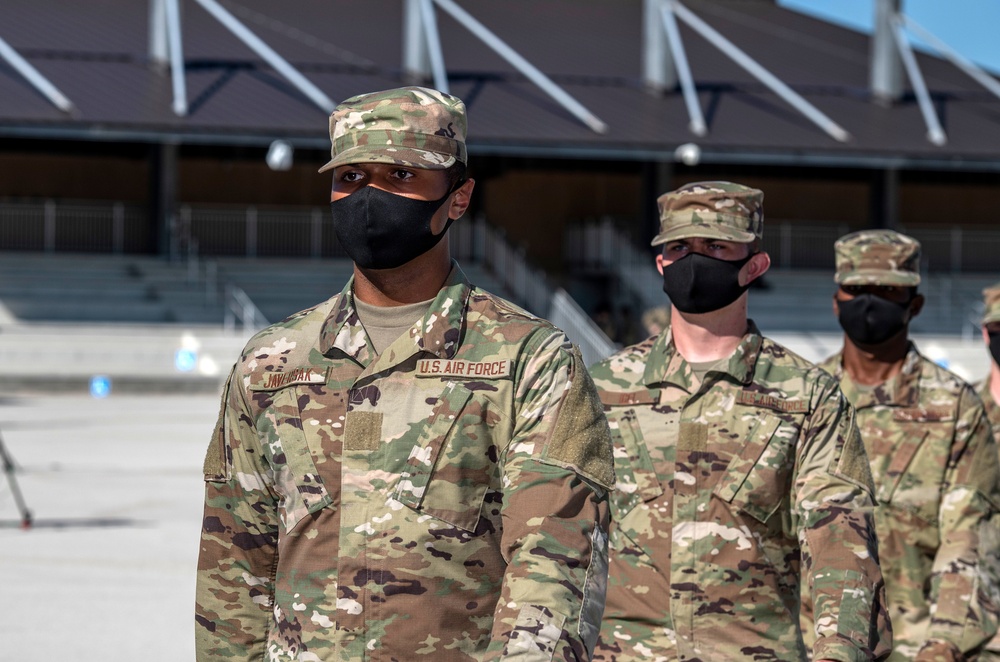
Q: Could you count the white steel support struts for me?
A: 9